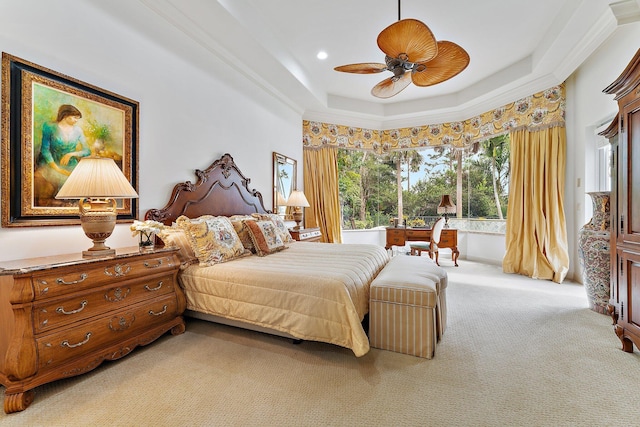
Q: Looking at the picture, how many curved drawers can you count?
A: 3